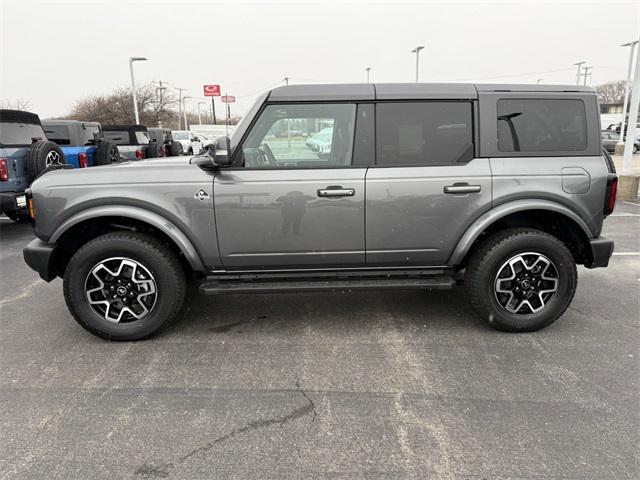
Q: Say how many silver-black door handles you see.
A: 2